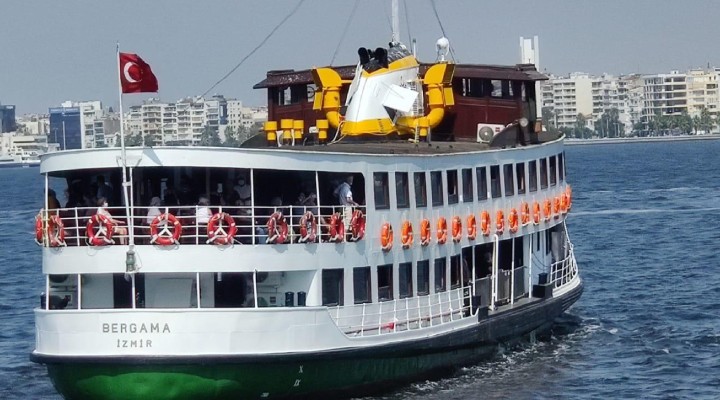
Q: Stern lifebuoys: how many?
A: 9